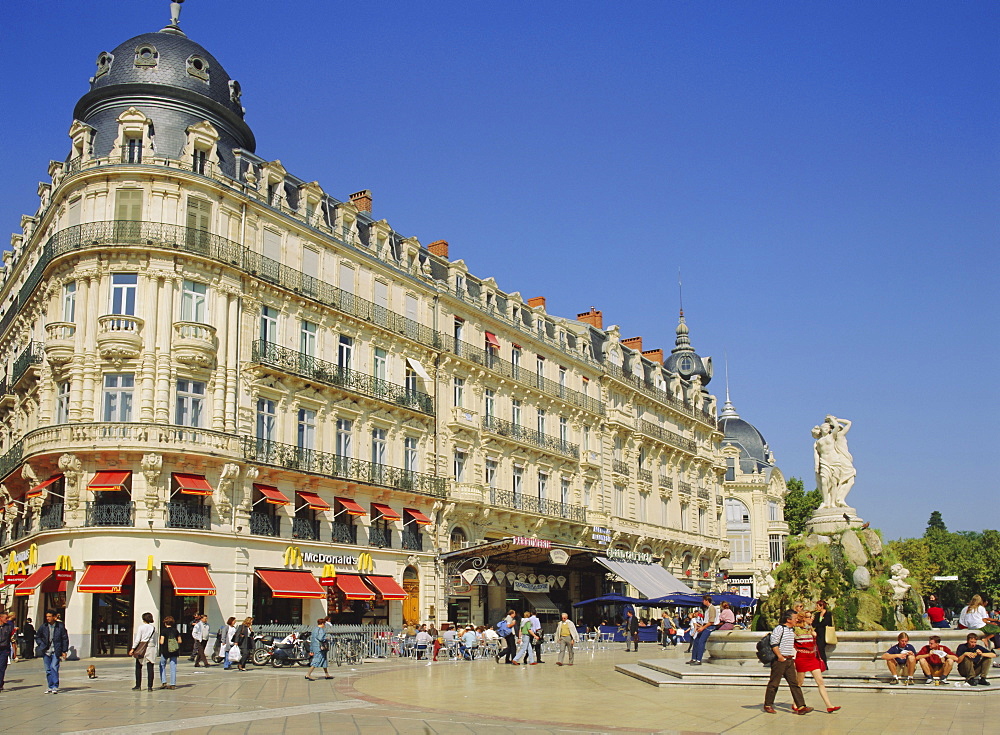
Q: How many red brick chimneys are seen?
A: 6